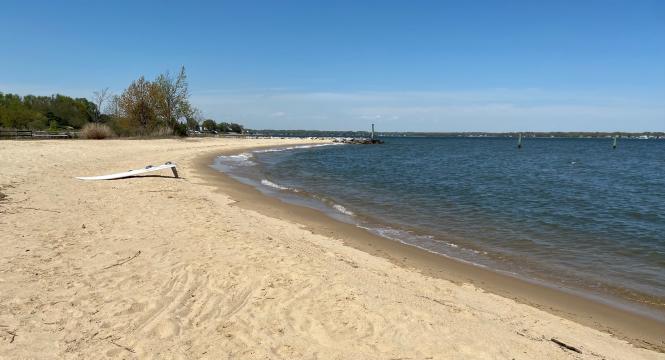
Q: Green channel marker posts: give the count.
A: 2